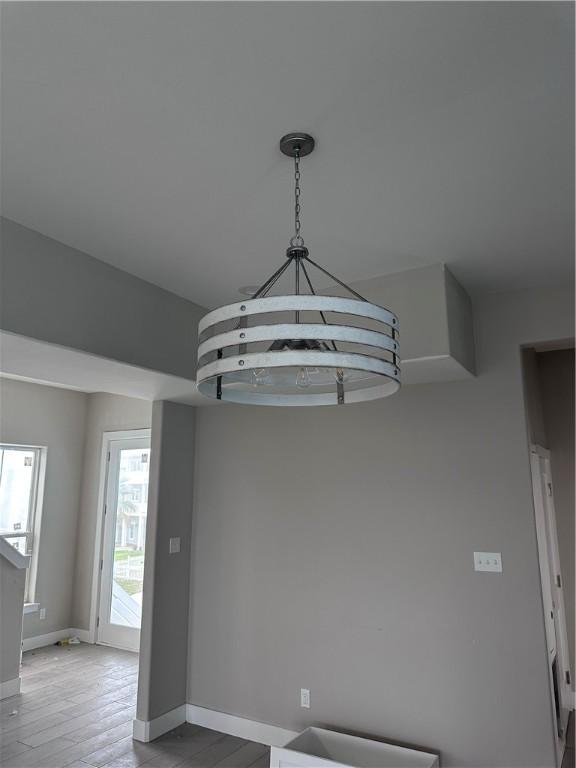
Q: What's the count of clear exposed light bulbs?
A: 3